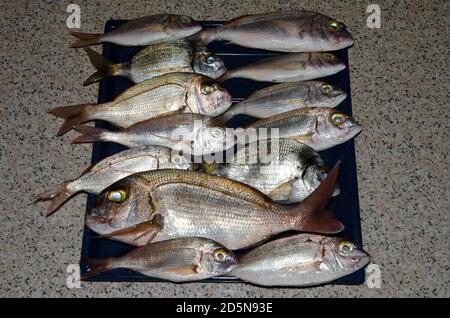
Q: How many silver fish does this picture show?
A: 13